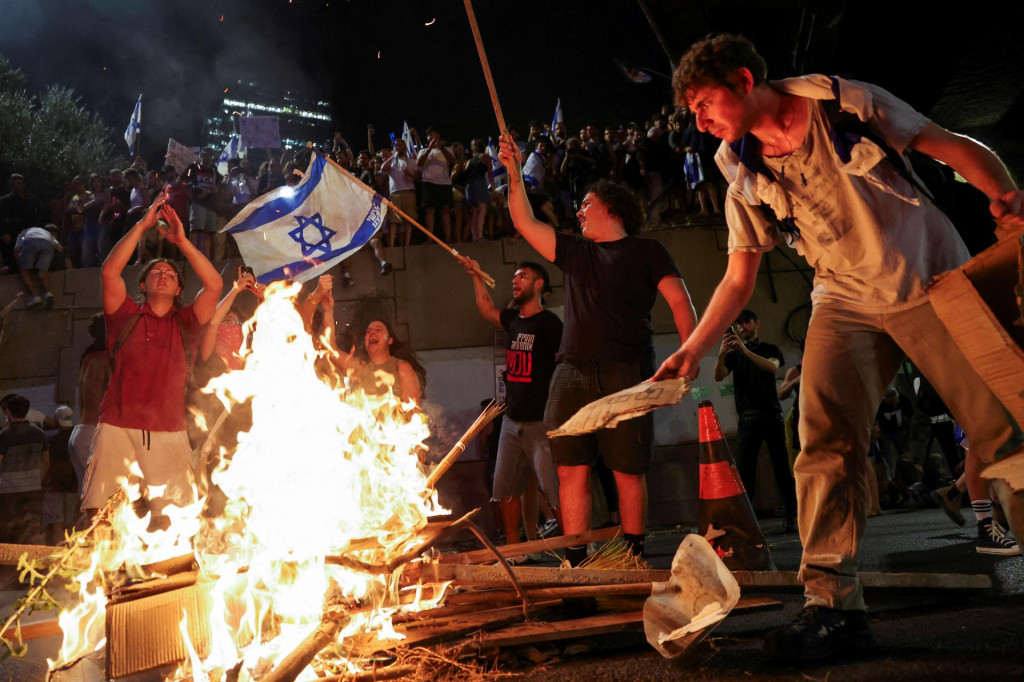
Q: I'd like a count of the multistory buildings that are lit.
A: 1